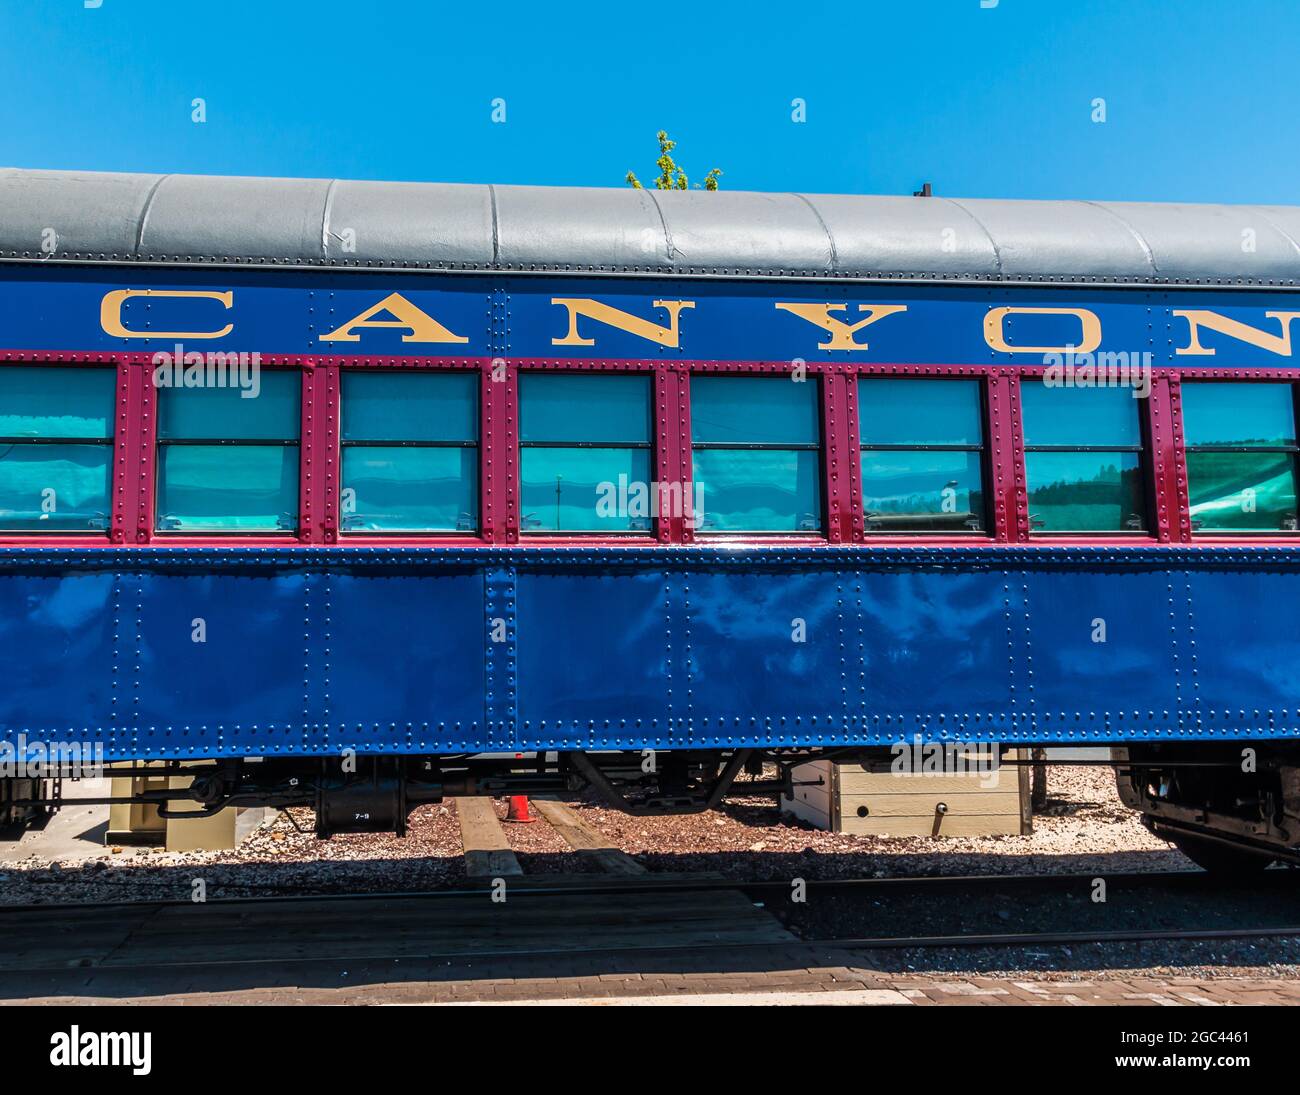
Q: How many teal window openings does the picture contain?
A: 8